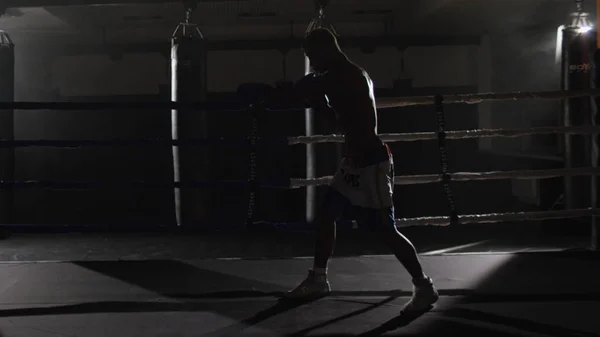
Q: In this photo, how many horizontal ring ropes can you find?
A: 4